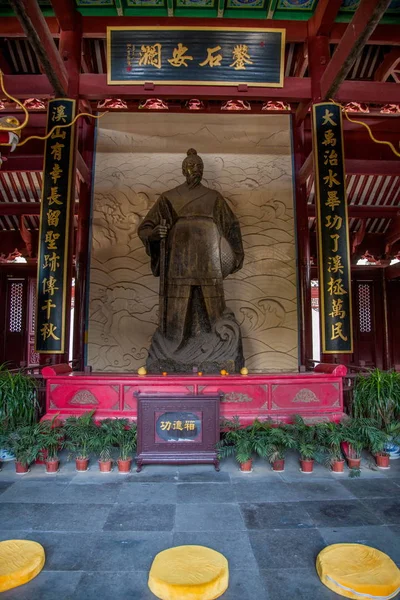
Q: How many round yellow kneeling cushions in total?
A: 3